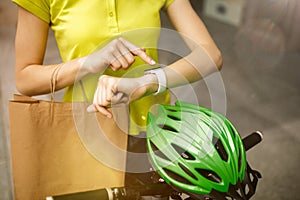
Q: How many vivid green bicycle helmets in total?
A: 1